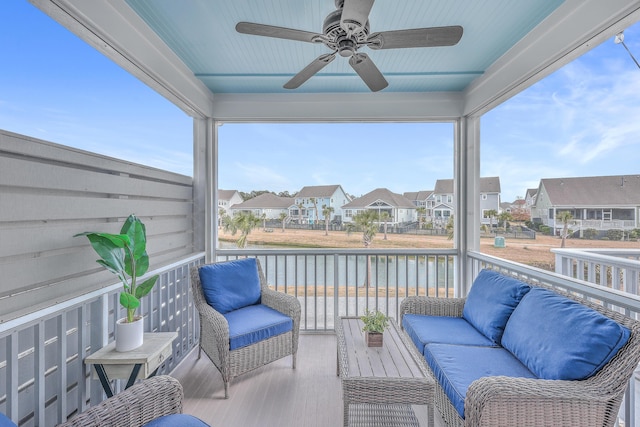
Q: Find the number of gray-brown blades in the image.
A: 5